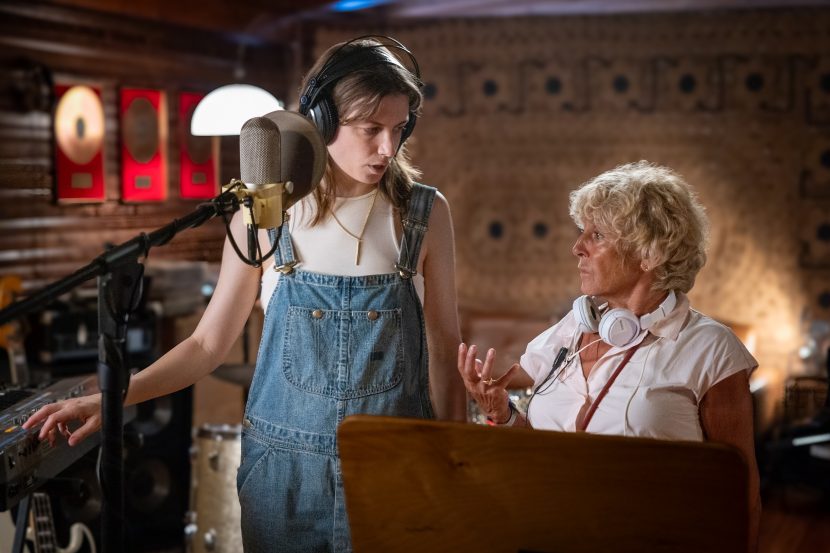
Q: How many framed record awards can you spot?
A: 3